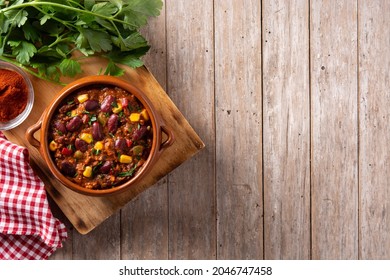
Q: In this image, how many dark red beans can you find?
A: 11